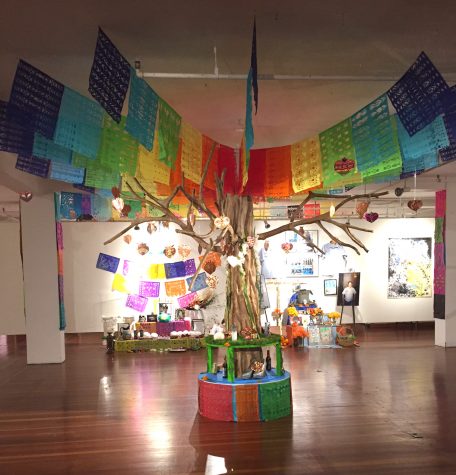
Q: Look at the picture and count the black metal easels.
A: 1